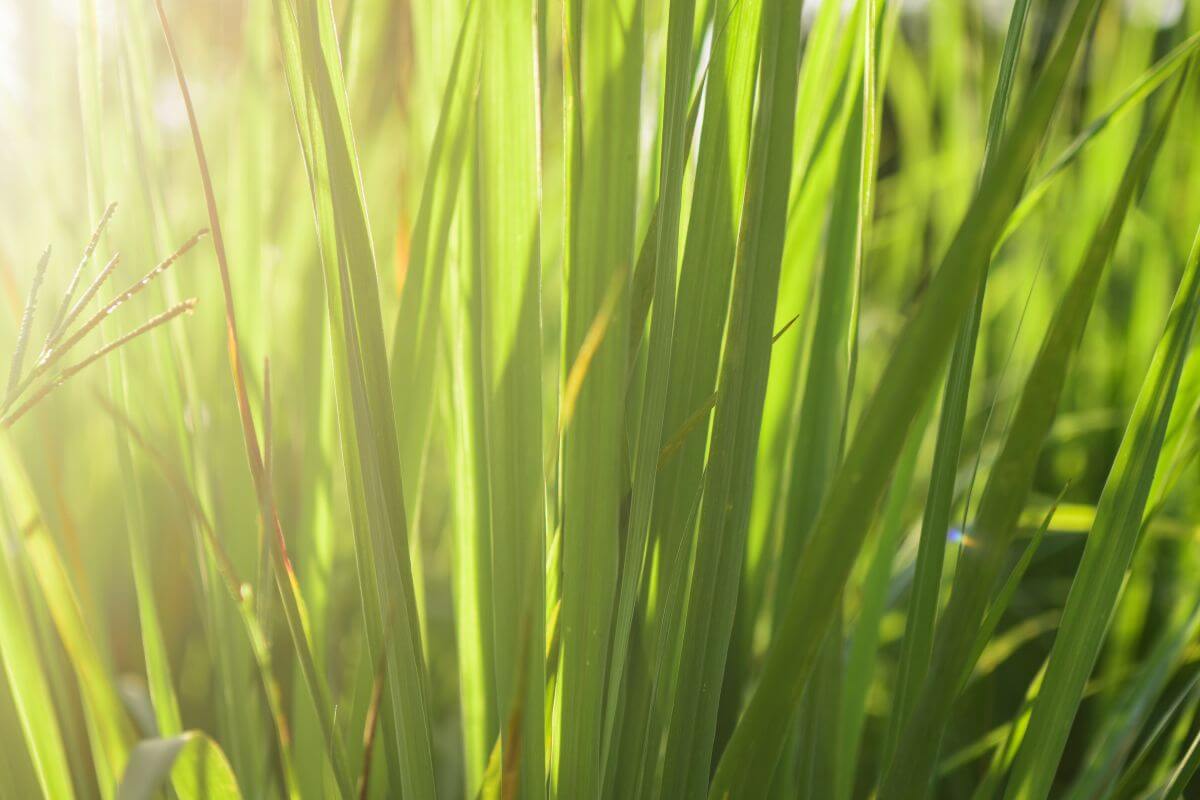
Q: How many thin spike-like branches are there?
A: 5